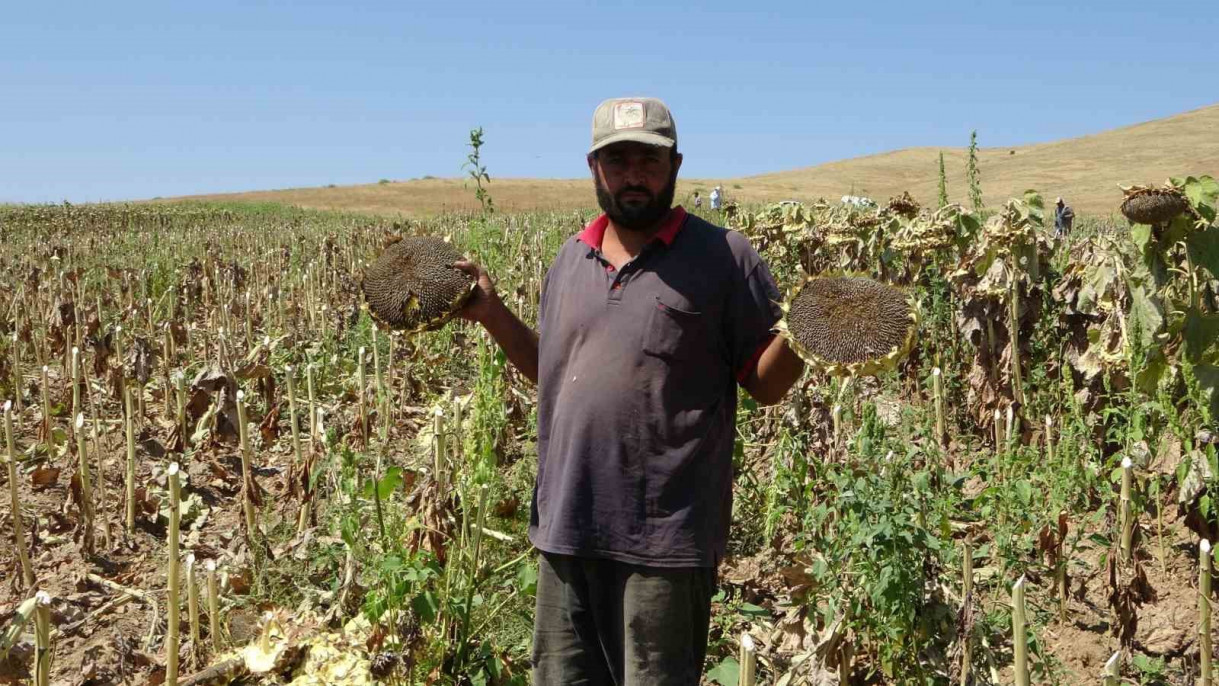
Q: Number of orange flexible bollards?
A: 0